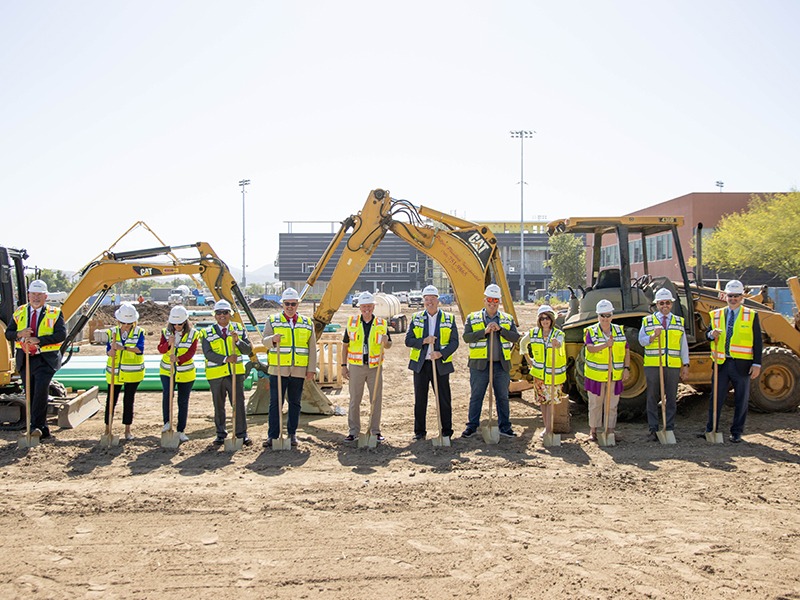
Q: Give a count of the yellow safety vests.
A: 12